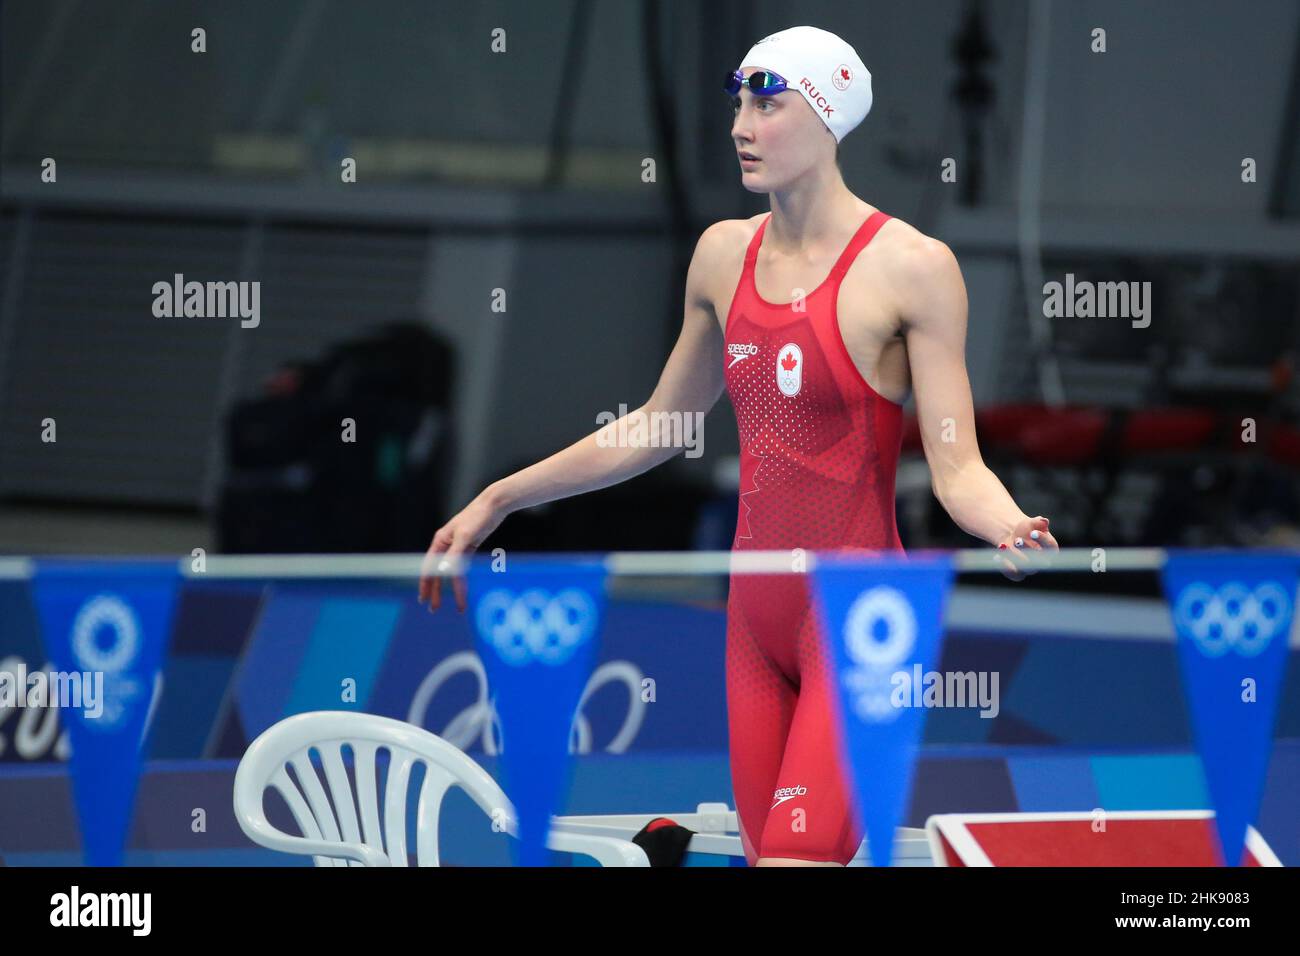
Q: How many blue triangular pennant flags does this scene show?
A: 4